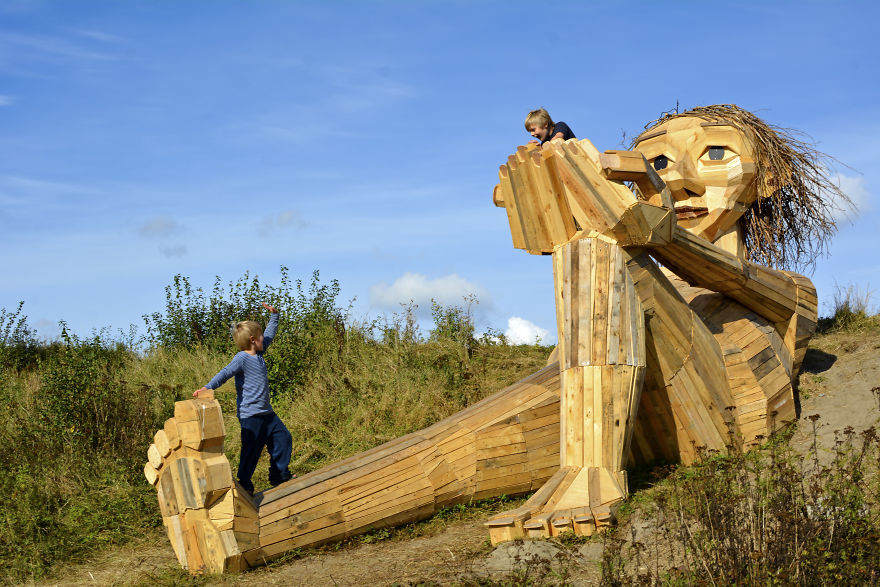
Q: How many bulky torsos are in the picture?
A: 1